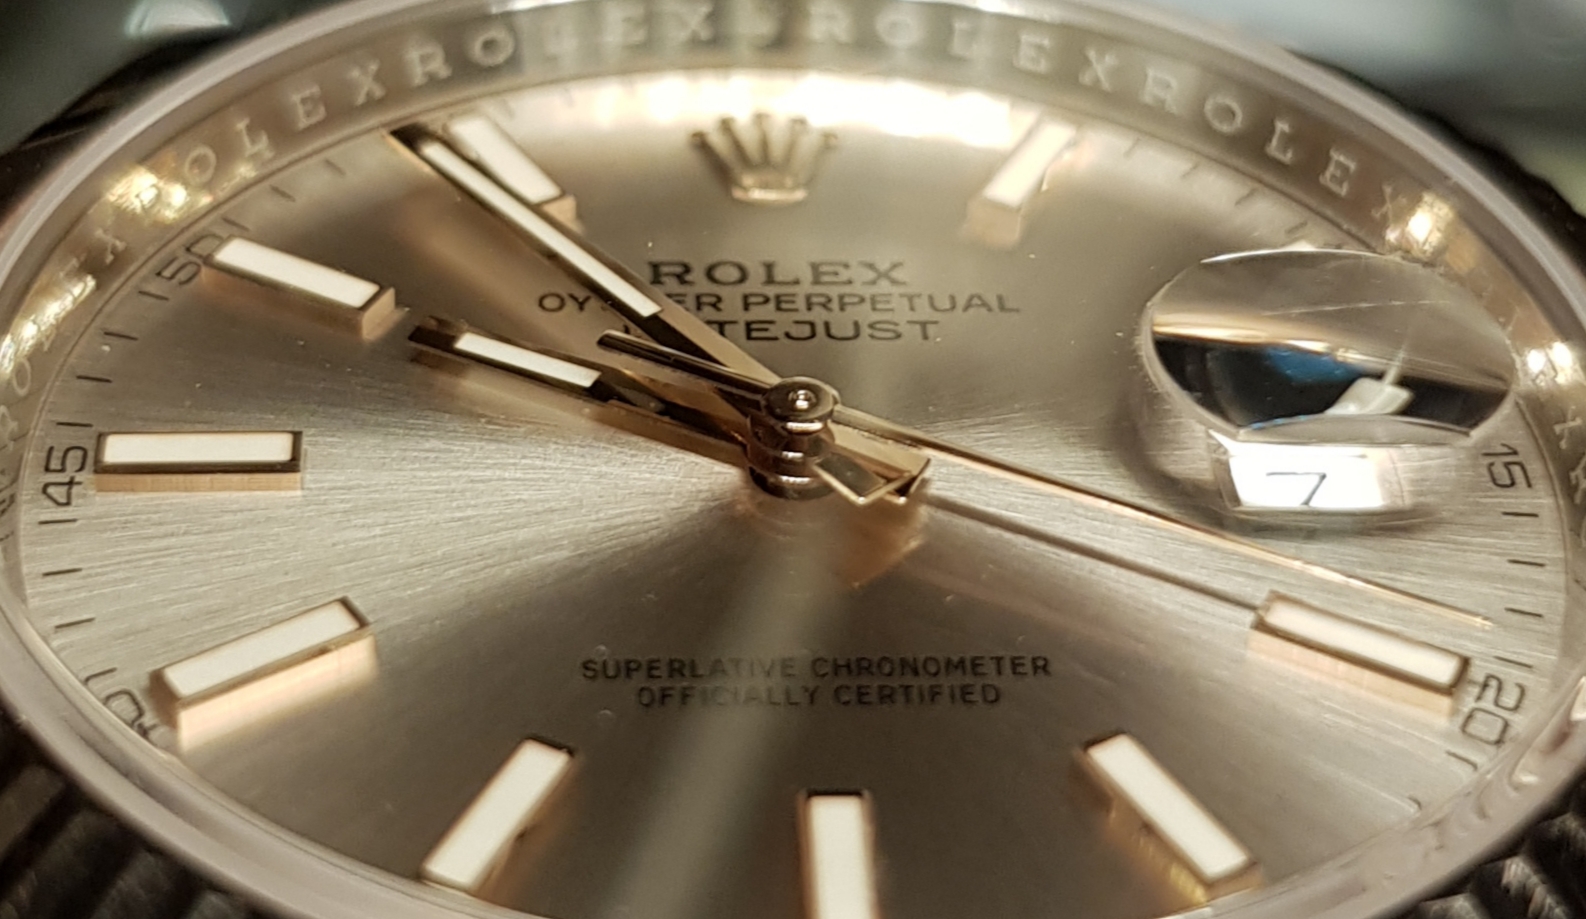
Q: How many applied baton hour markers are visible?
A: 9